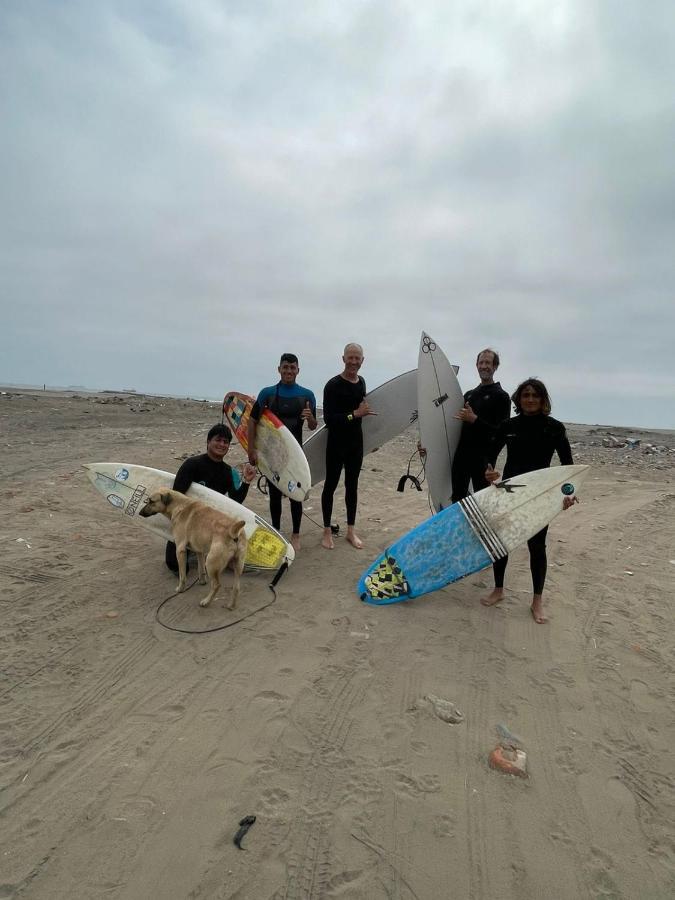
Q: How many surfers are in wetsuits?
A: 5